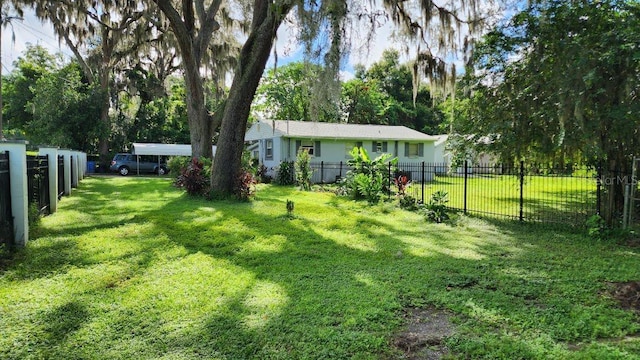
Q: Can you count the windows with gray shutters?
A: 3